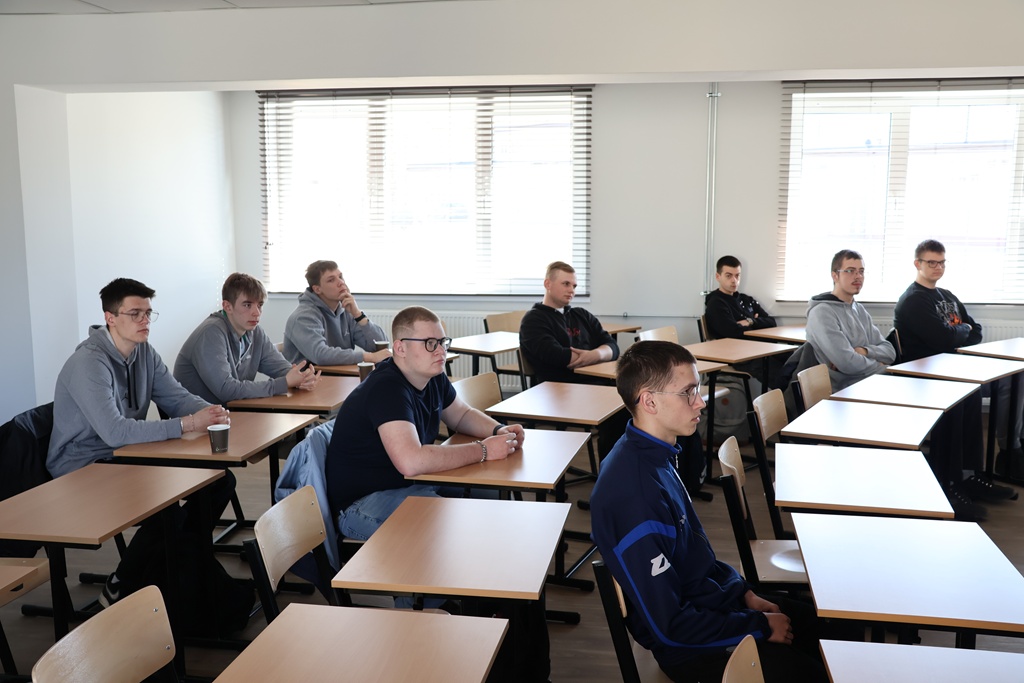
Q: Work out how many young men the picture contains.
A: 9